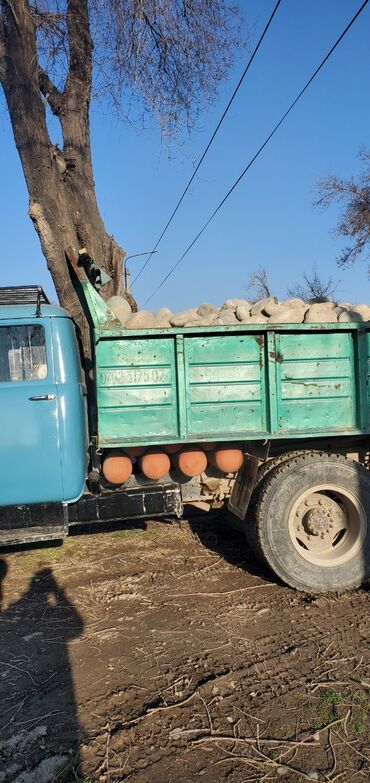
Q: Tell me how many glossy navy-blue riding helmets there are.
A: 0